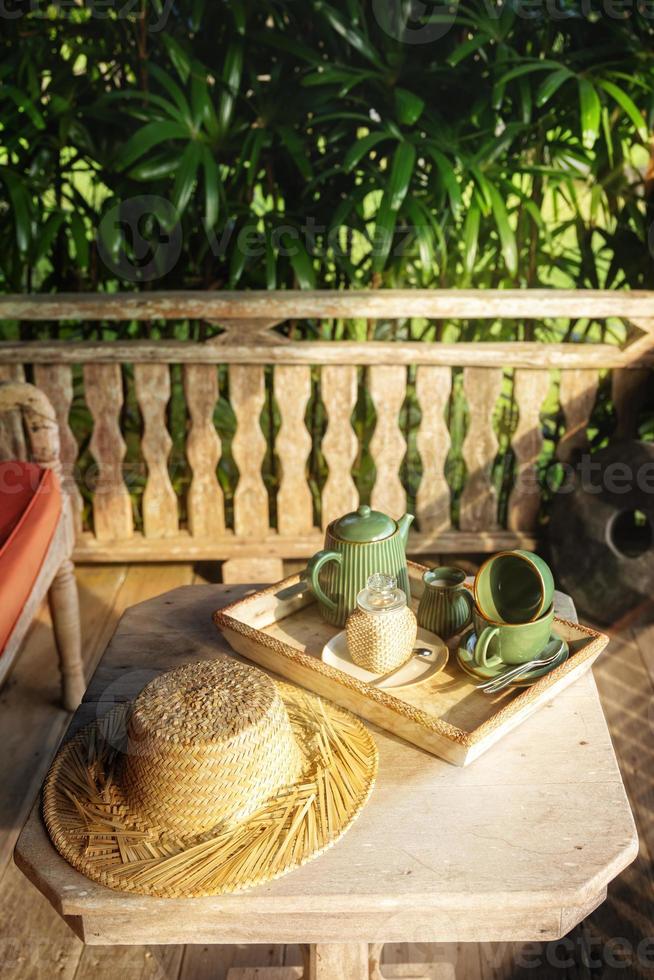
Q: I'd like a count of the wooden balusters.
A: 14